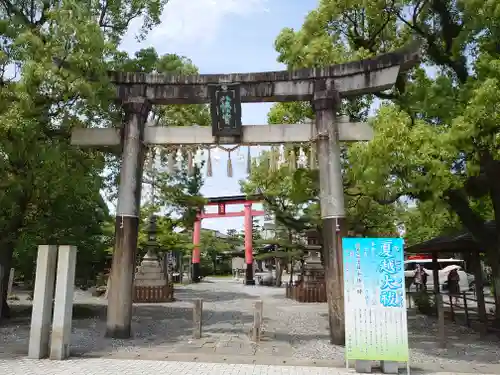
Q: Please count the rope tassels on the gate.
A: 9